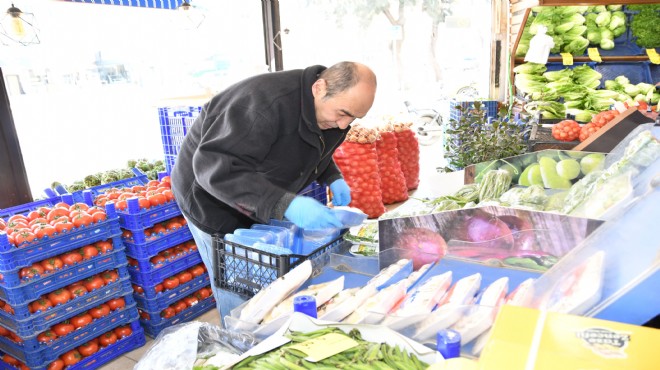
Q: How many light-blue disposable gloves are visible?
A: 2